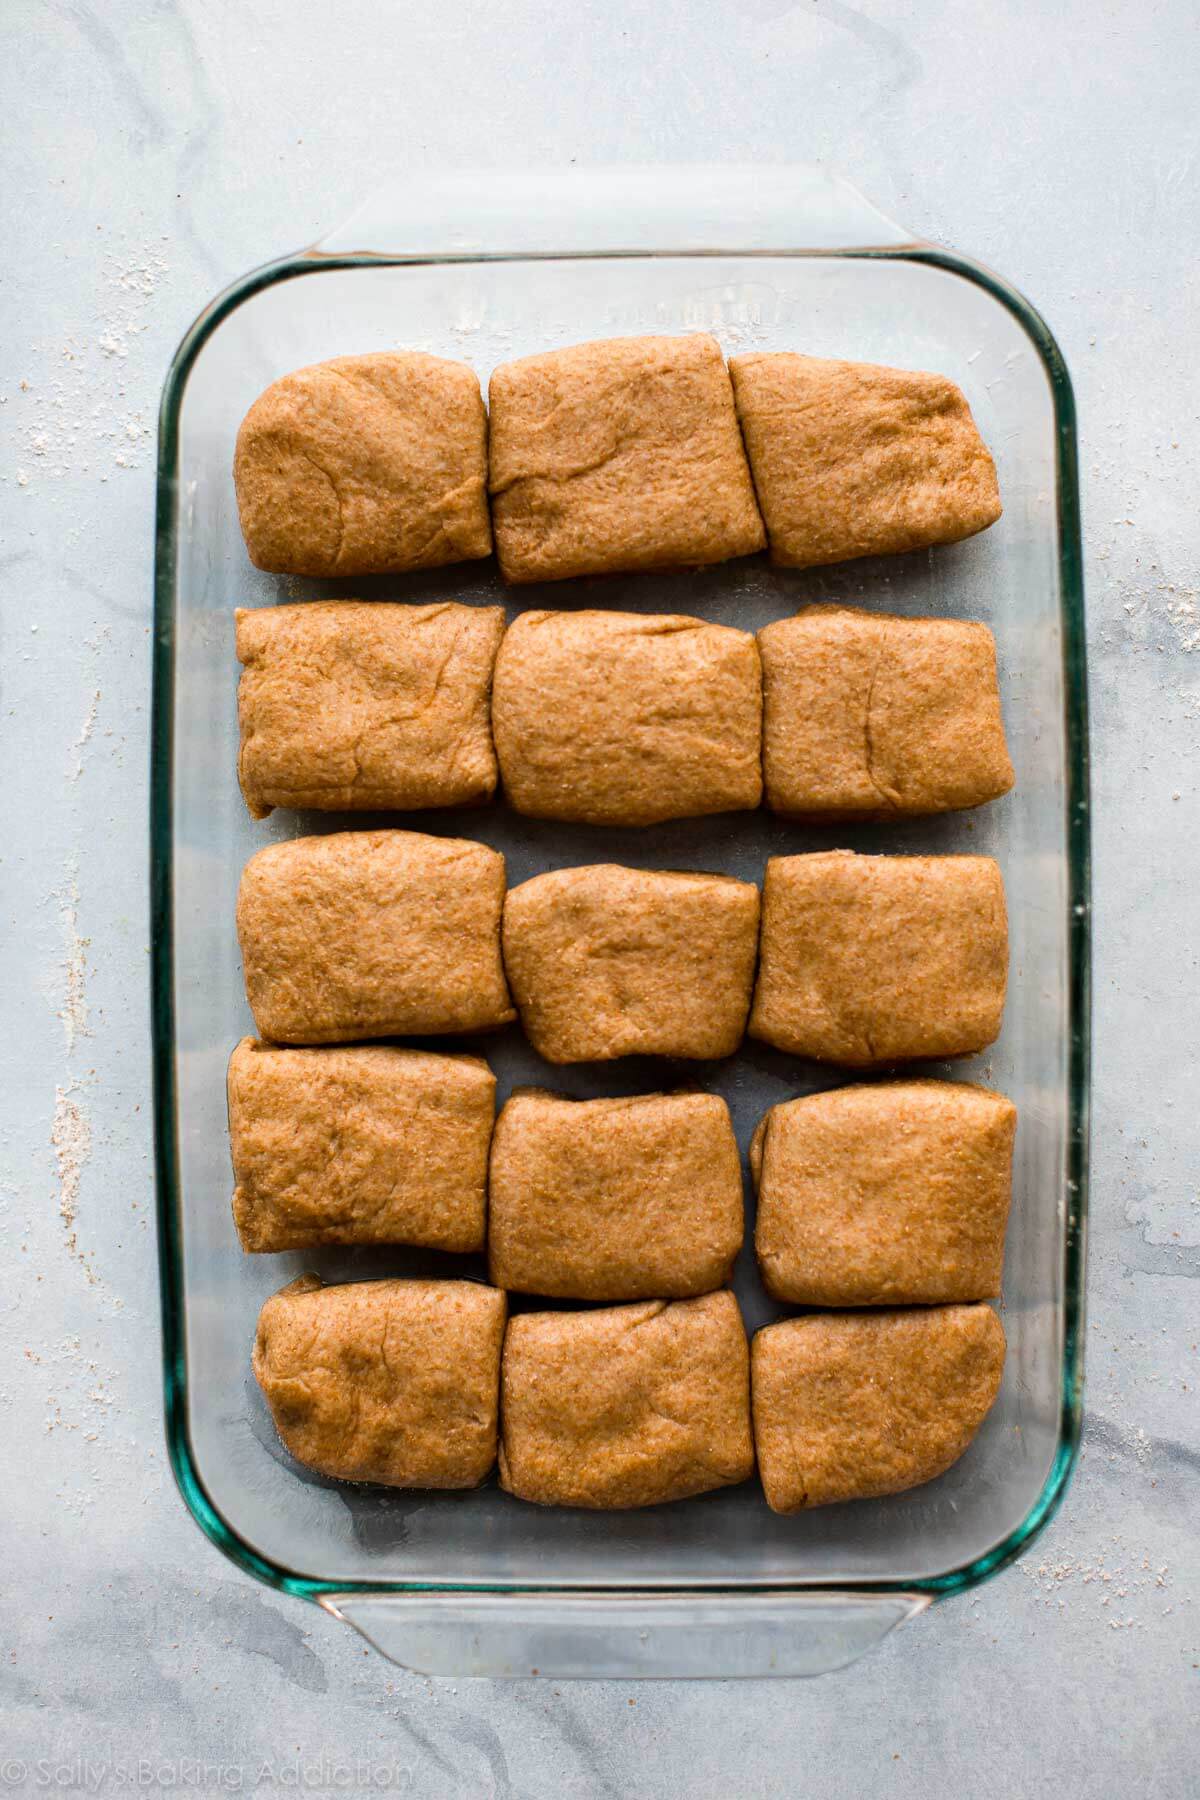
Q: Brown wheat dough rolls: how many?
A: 15